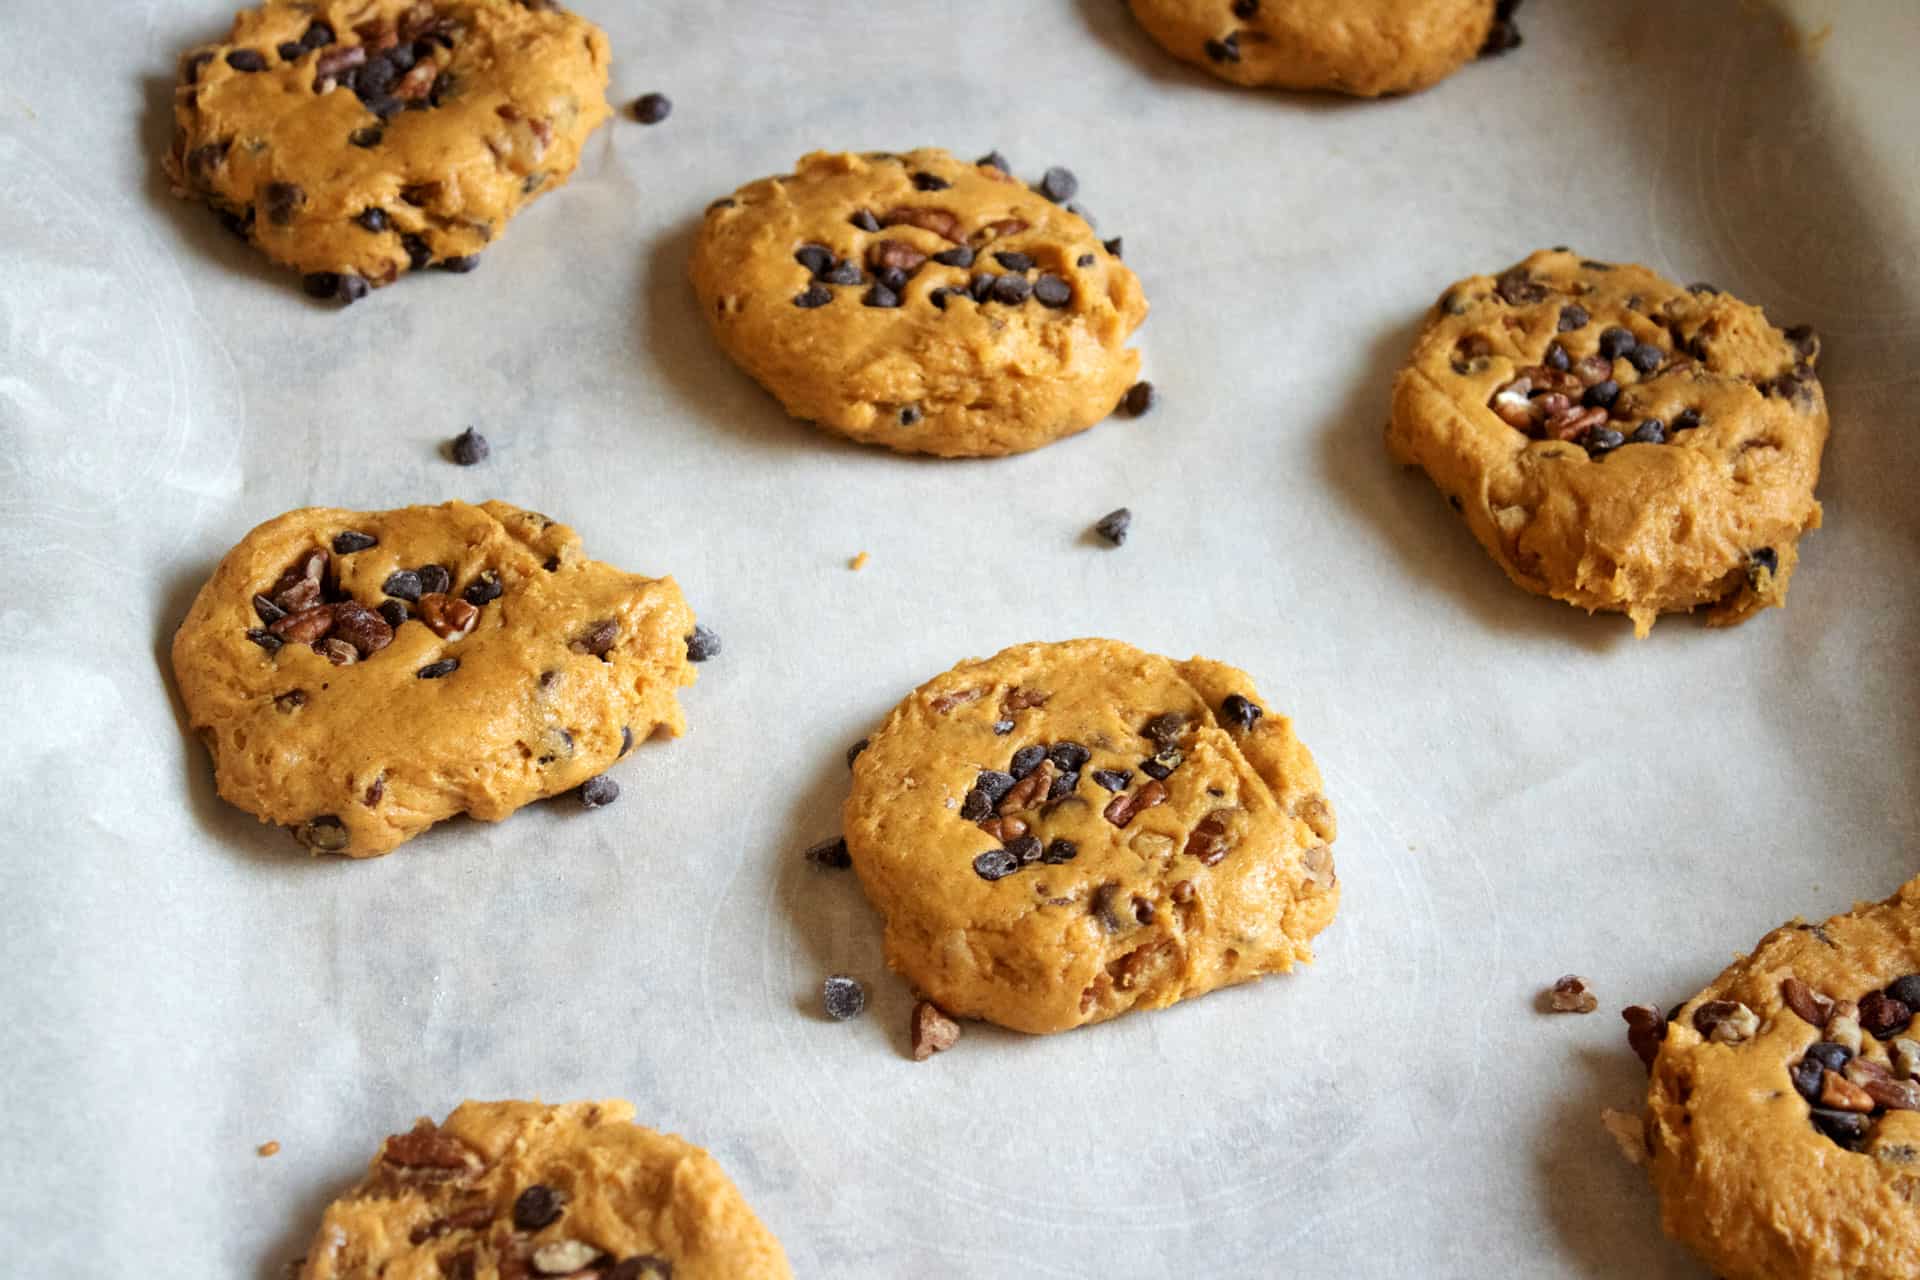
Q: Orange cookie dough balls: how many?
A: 8